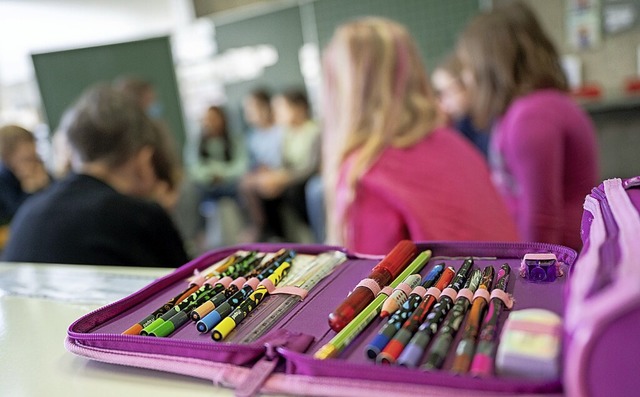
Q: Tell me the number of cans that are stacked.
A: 0